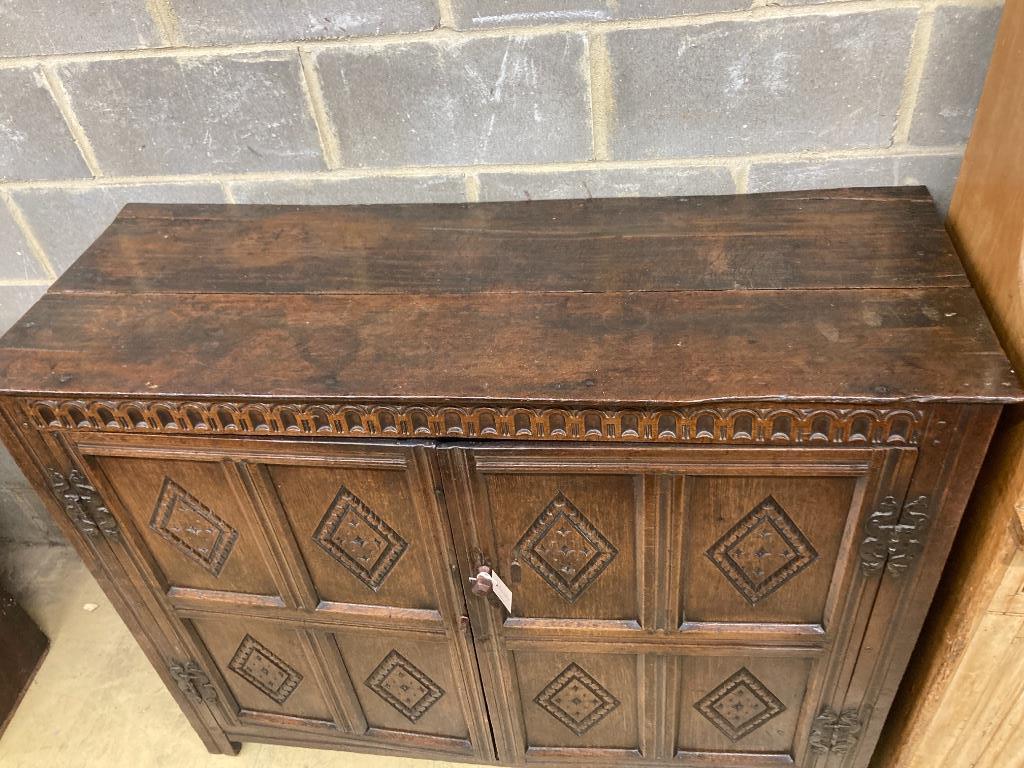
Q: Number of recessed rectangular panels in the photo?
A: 8